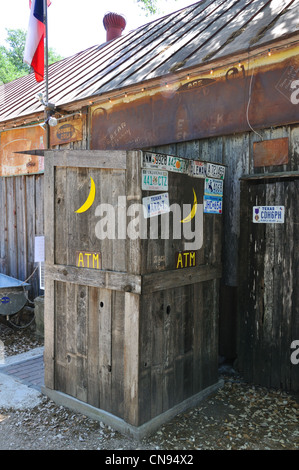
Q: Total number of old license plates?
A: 9